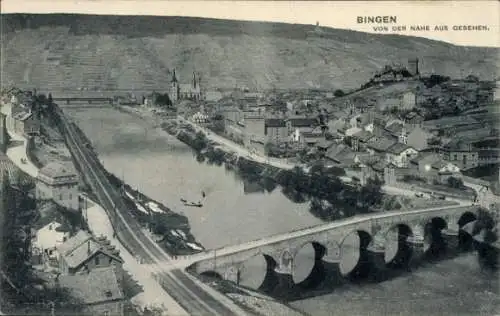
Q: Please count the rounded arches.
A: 7